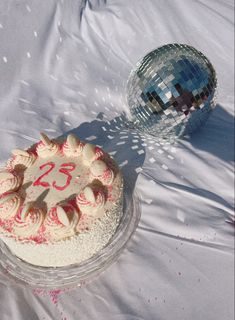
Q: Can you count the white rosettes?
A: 10